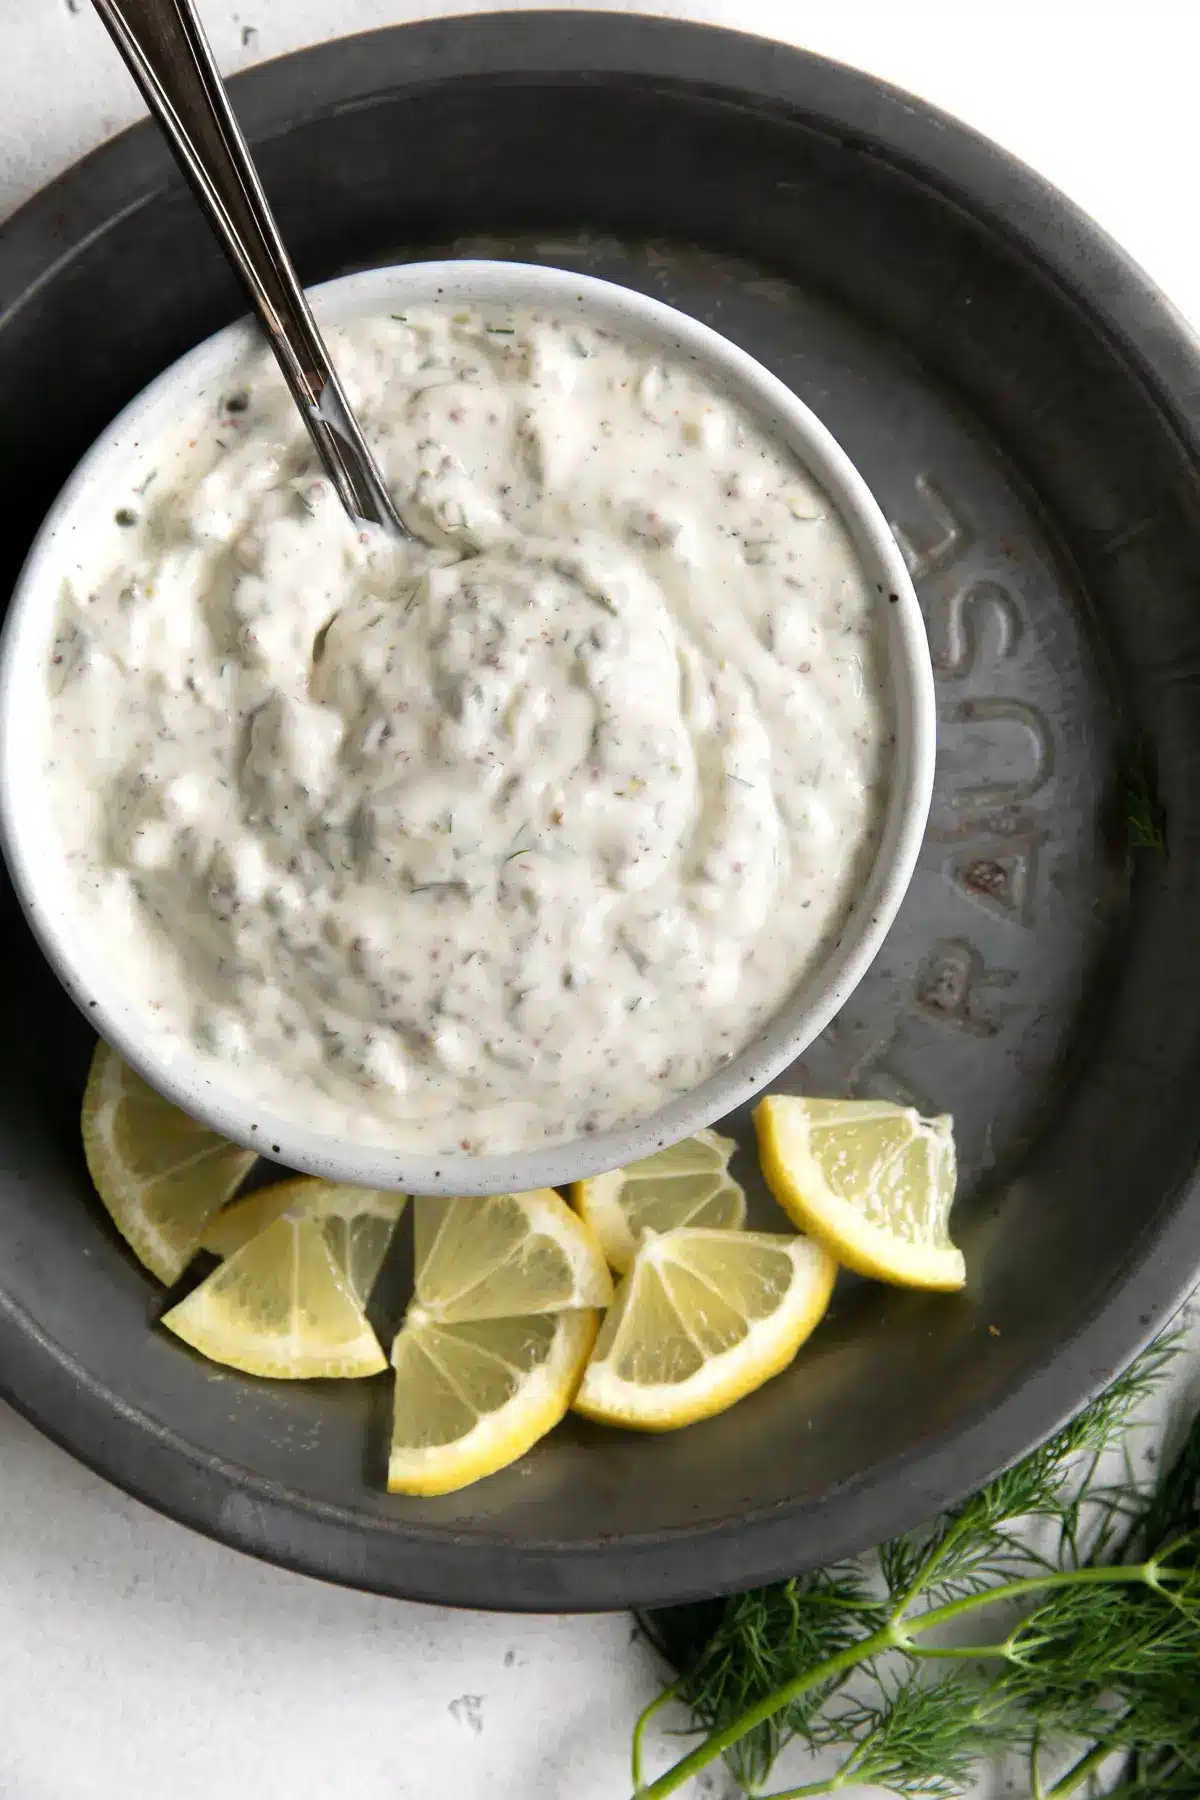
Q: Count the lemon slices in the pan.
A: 8